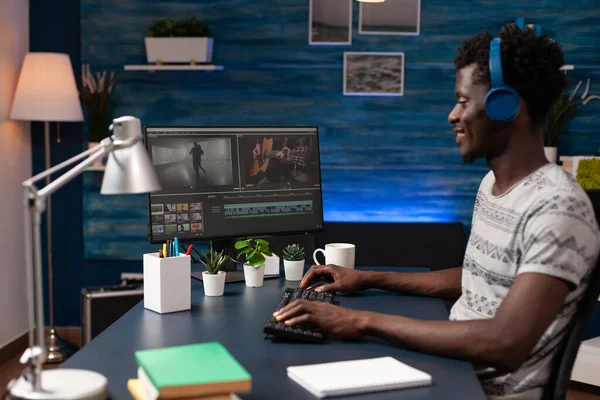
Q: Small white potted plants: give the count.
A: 3